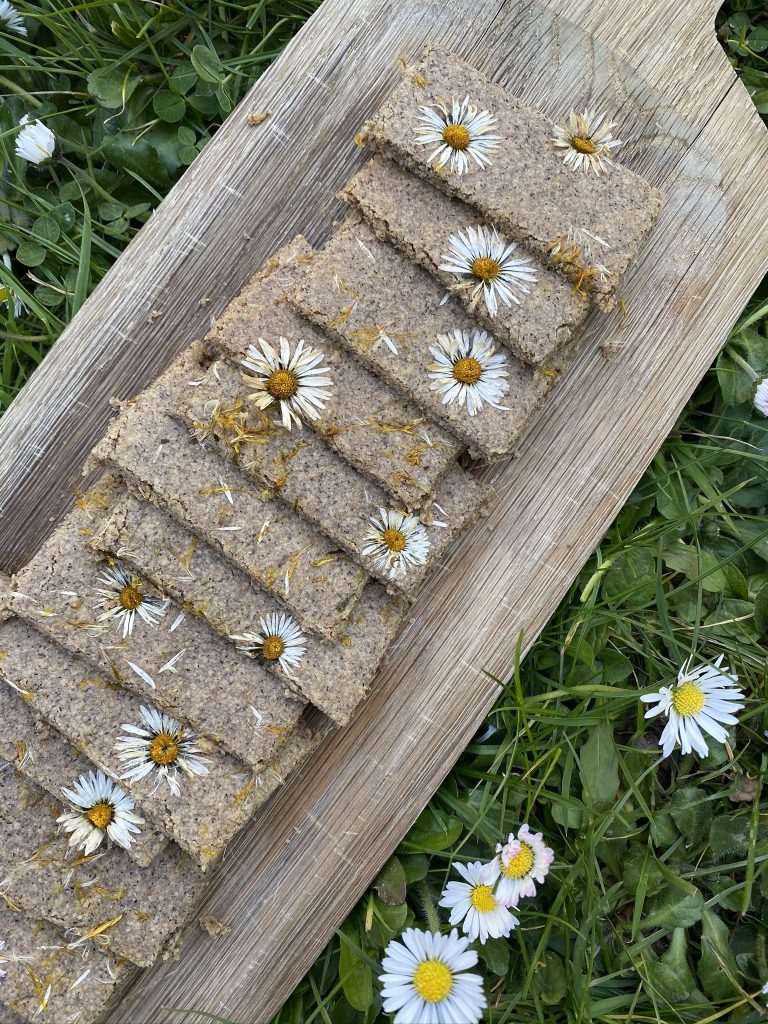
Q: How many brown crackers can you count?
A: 12